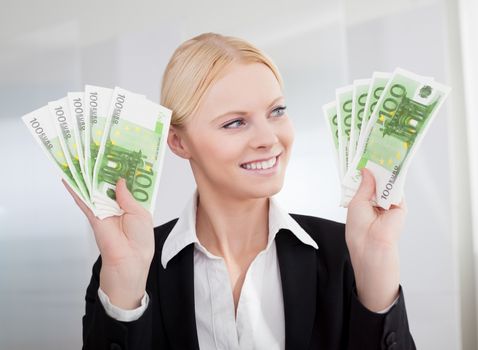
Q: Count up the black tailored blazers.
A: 1